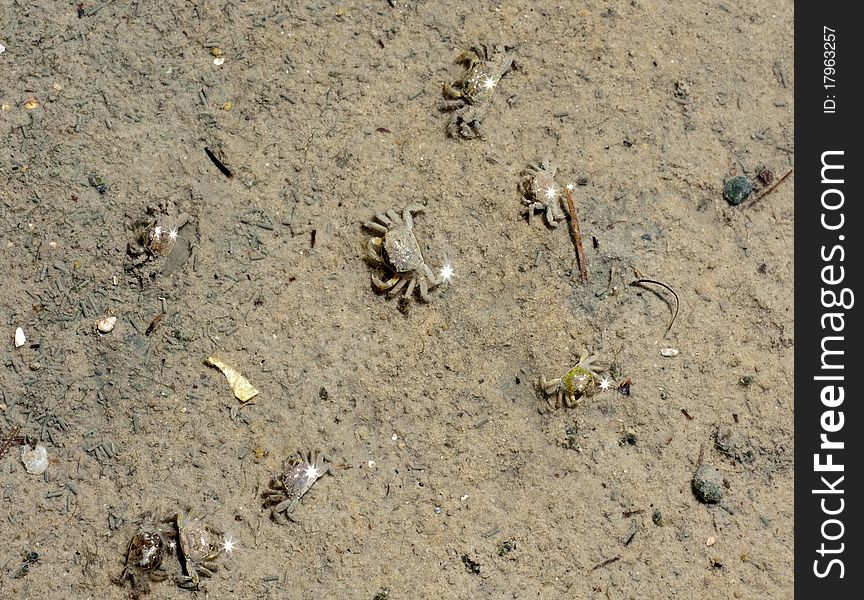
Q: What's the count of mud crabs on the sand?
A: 8